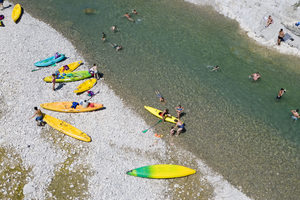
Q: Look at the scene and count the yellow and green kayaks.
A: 2